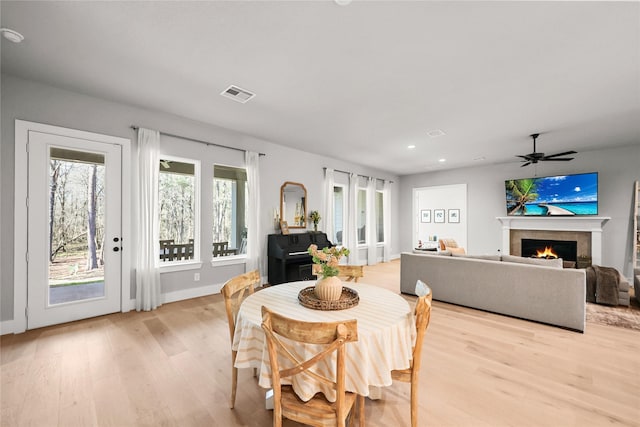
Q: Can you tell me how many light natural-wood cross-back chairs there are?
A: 4